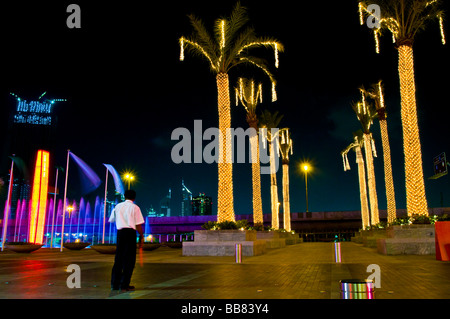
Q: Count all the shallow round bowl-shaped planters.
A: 5